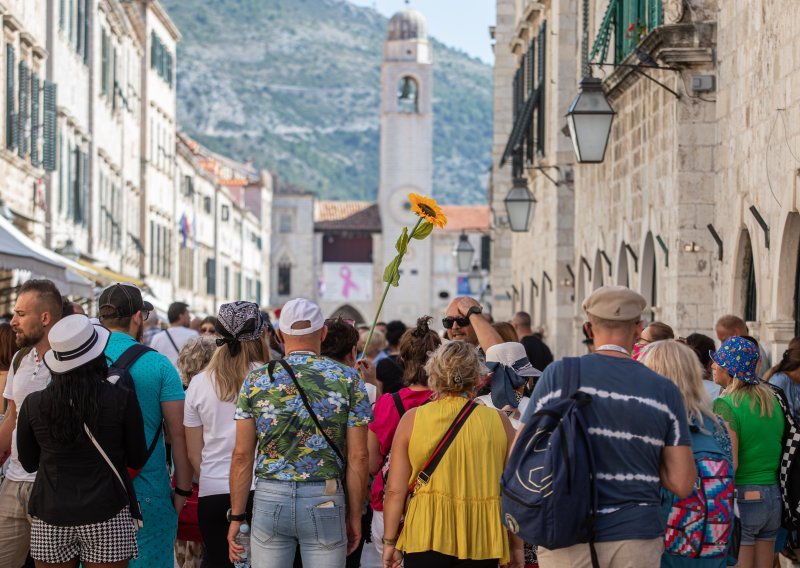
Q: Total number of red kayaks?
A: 0